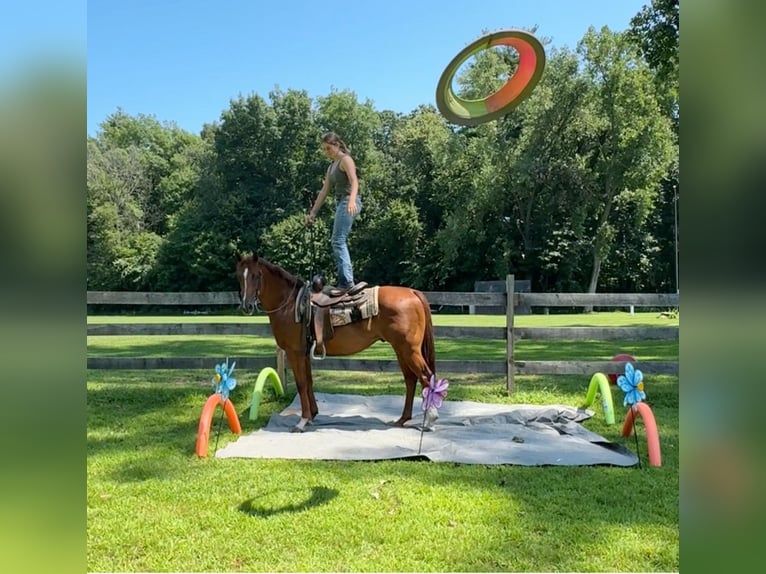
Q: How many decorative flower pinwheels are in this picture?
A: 3